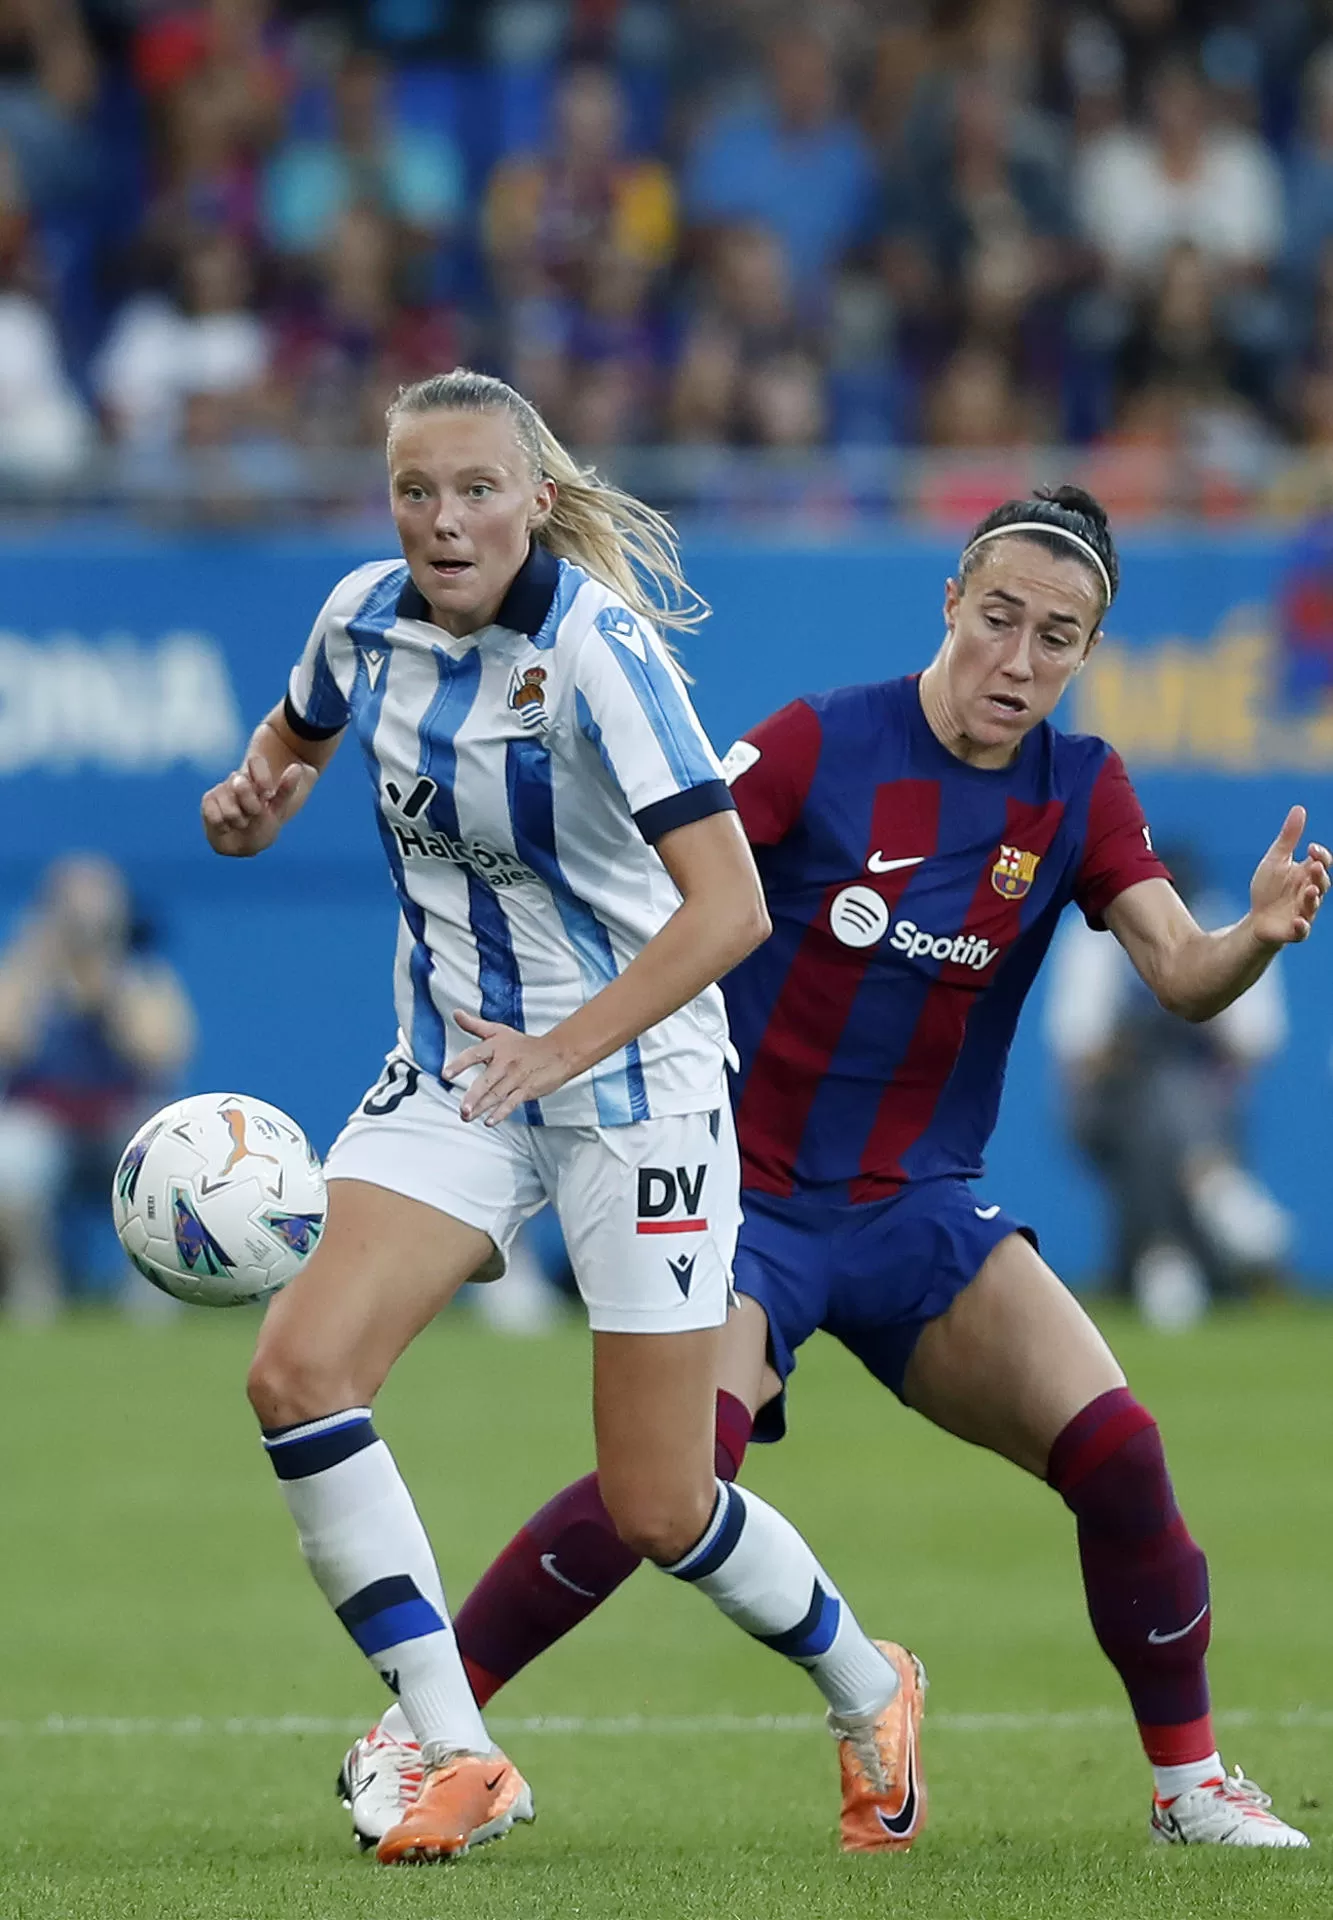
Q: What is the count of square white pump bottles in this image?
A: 0